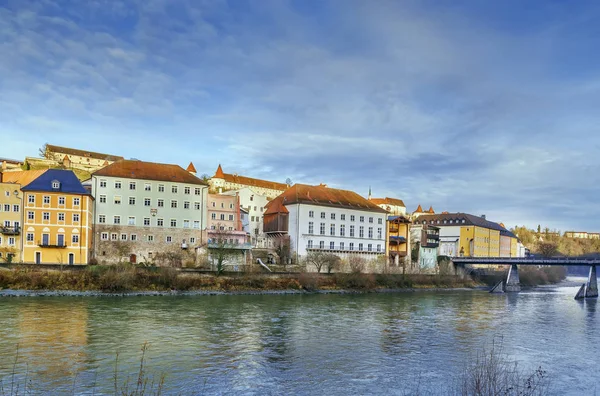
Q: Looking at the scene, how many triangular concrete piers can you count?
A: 2